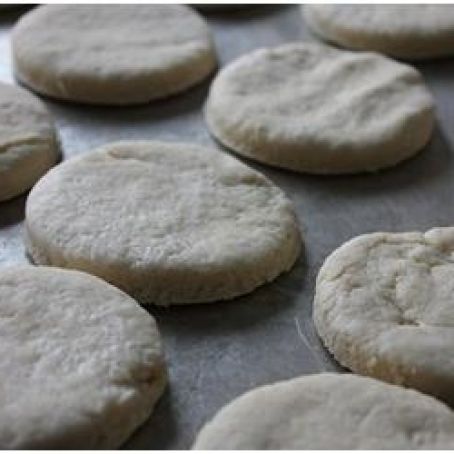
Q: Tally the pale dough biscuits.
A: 8